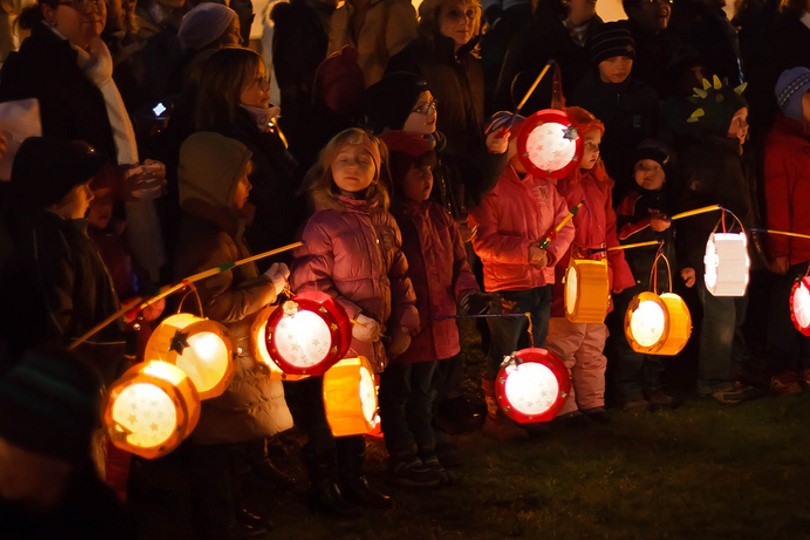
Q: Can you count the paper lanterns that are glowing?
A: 11